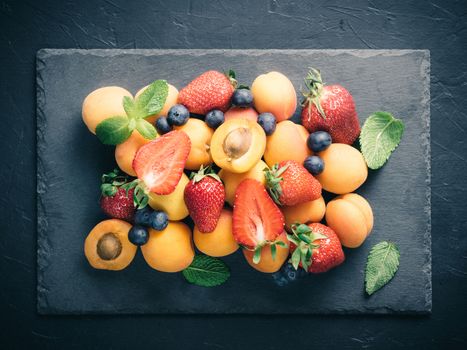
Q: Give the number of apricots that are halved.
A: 2